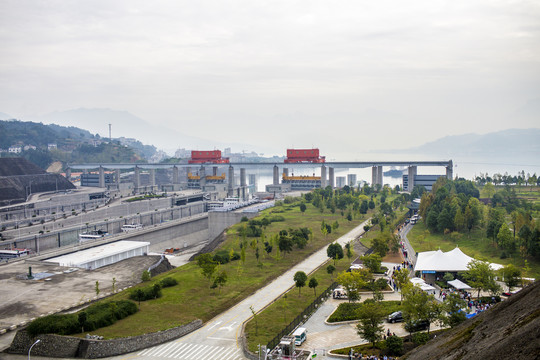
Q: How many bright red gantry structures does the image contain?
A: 2